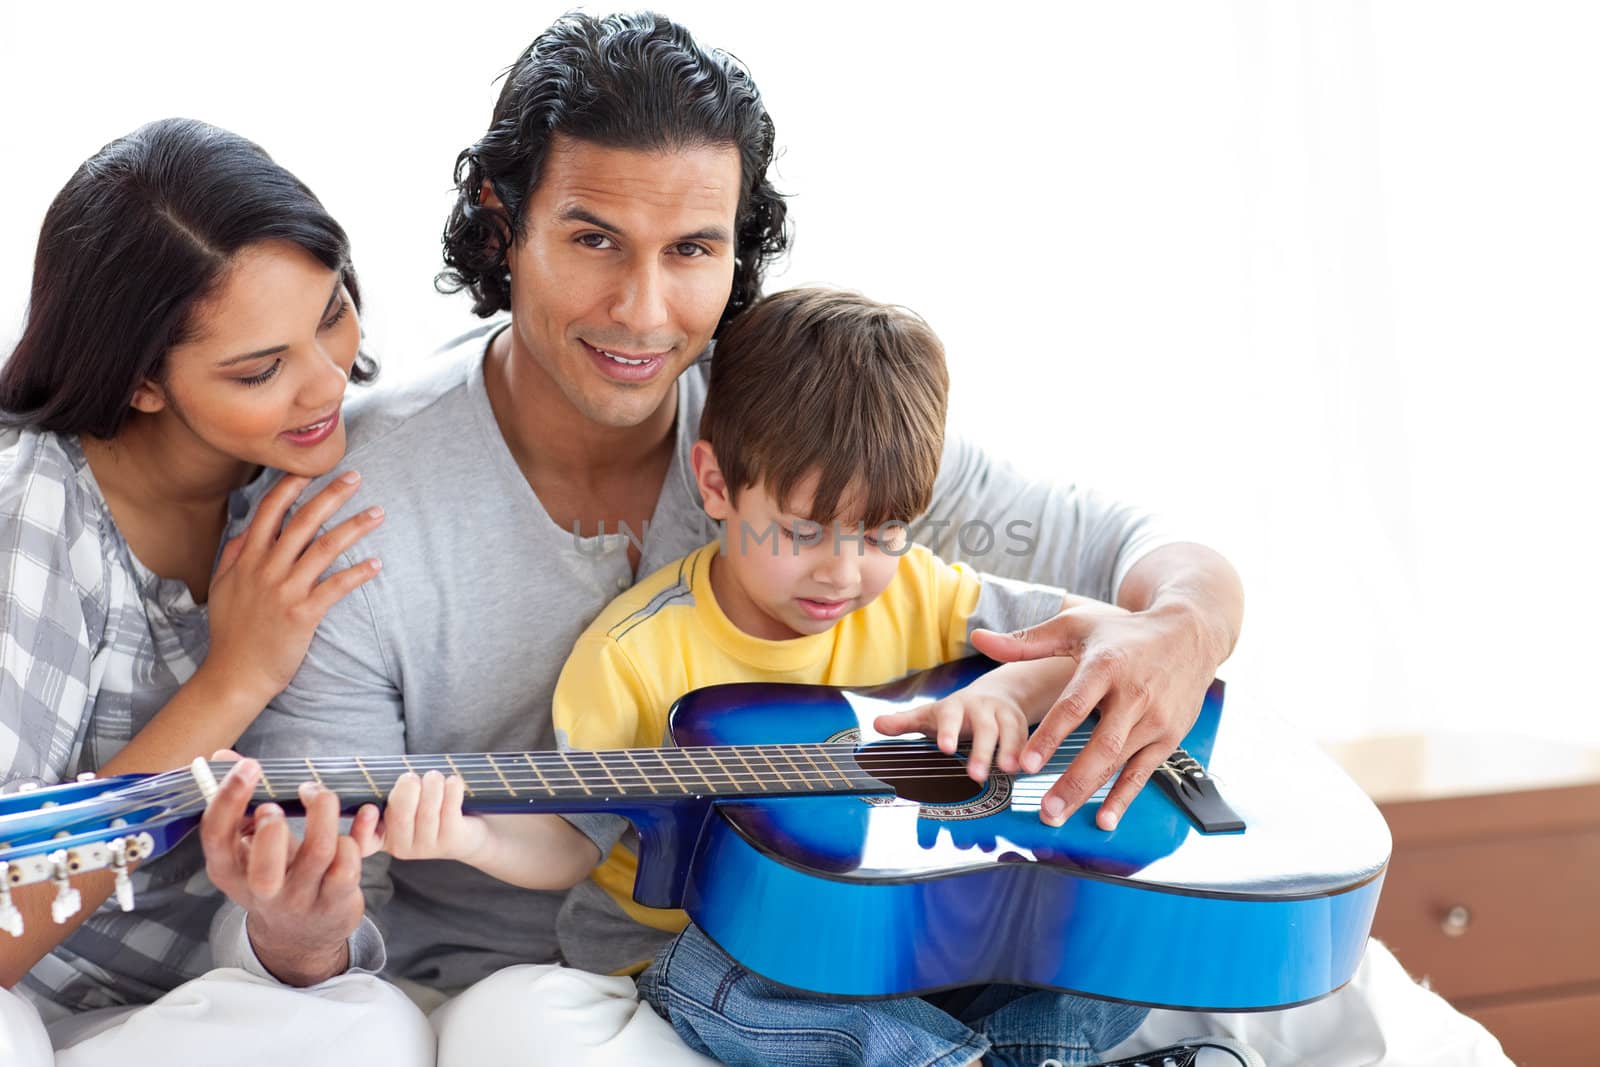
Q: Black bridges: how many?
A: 1